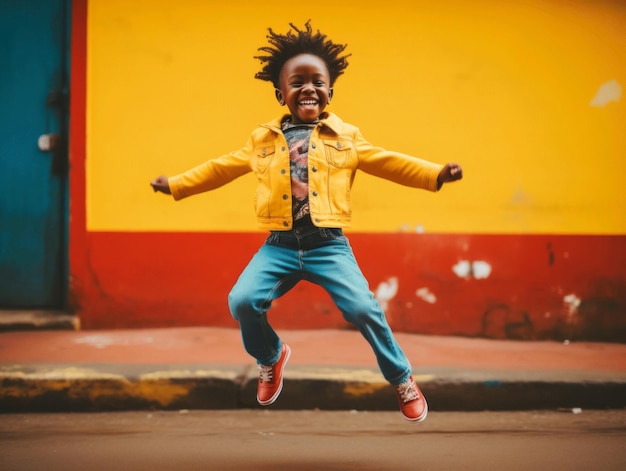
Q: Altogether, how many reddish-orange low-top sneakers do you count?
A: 2